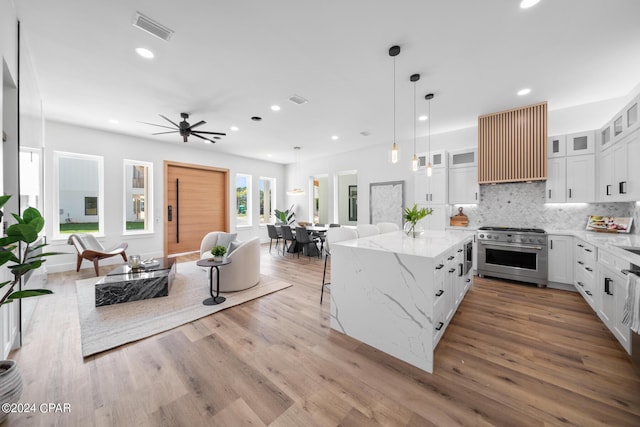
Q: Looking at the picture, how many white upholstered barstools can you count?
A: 3